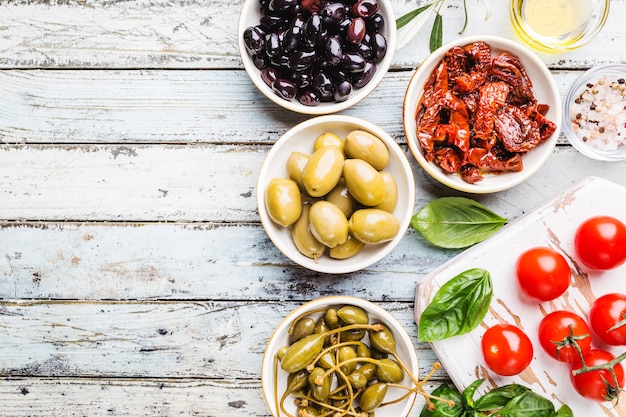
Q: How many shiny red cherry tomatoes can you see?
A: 6